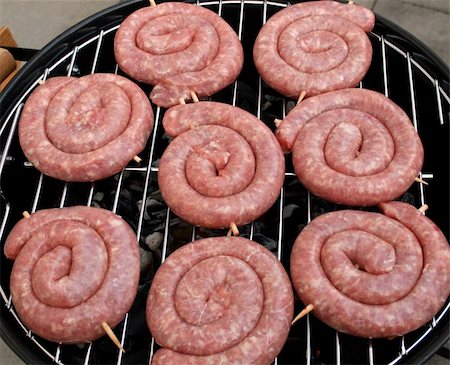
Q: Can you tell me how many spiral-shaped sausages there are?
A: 8